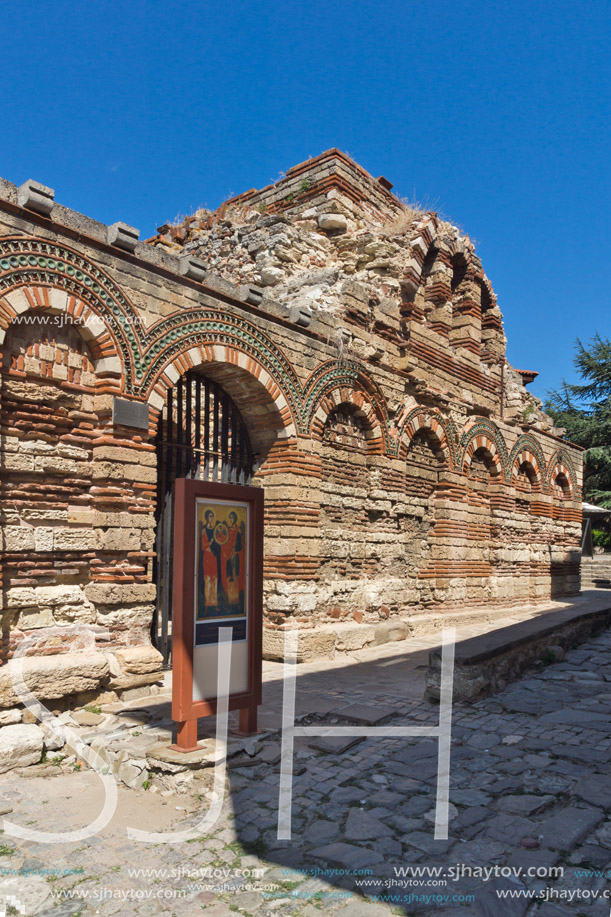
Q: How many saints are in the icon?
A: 2